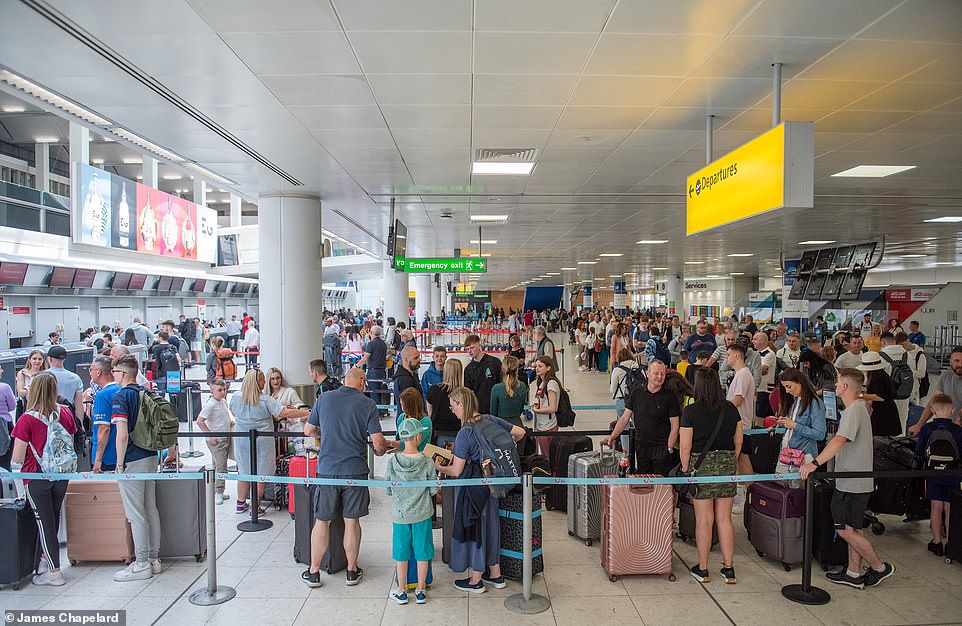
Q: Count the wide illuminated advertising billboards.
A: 1